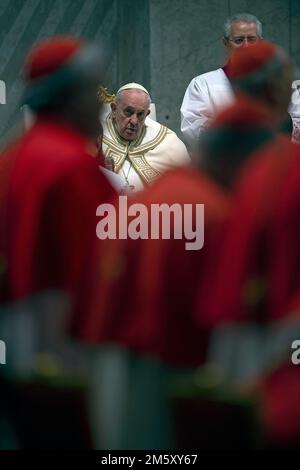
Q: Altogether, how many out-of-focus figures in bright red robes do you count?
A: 3